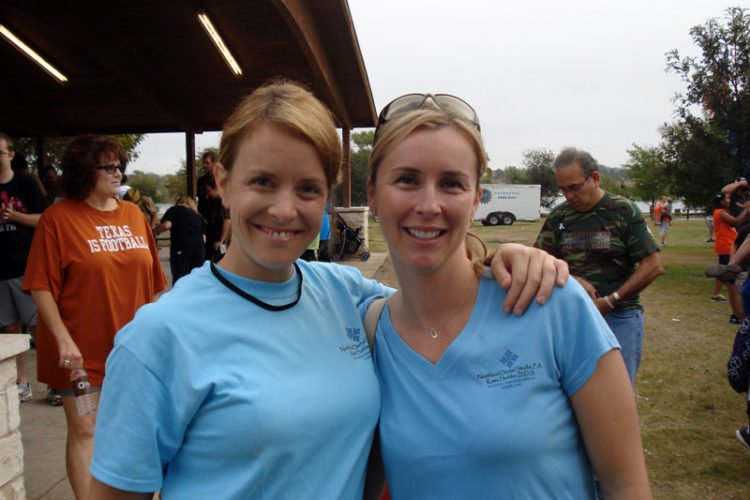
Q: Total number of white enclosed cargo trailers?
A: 1